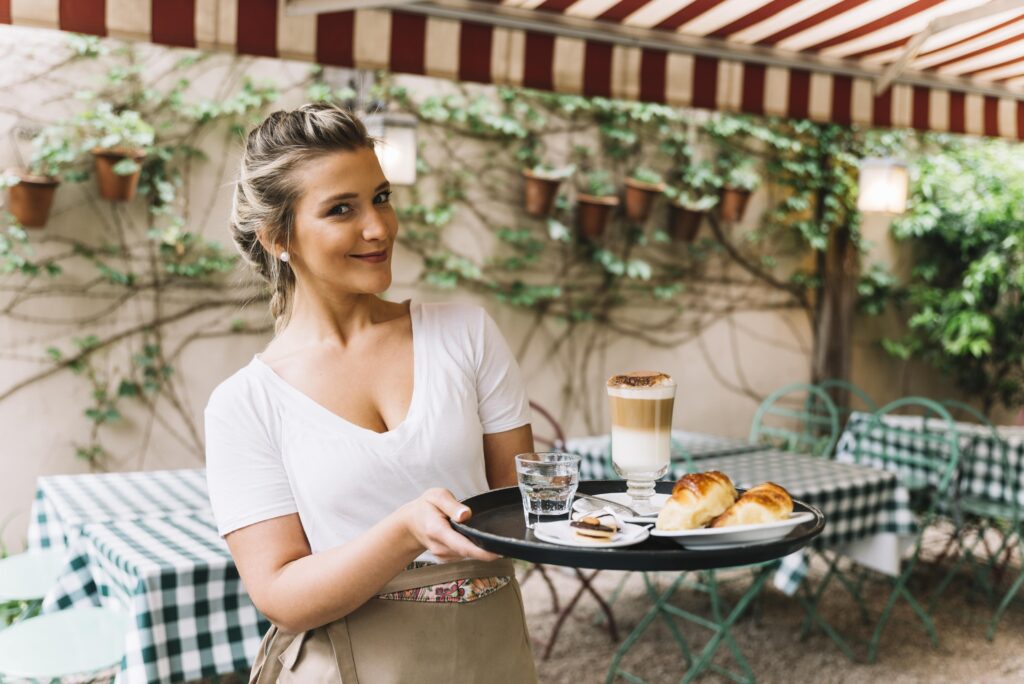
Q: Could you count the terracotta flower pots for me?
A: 7